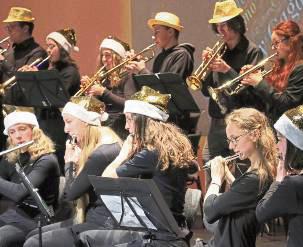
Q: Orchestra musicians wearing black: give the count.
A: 11